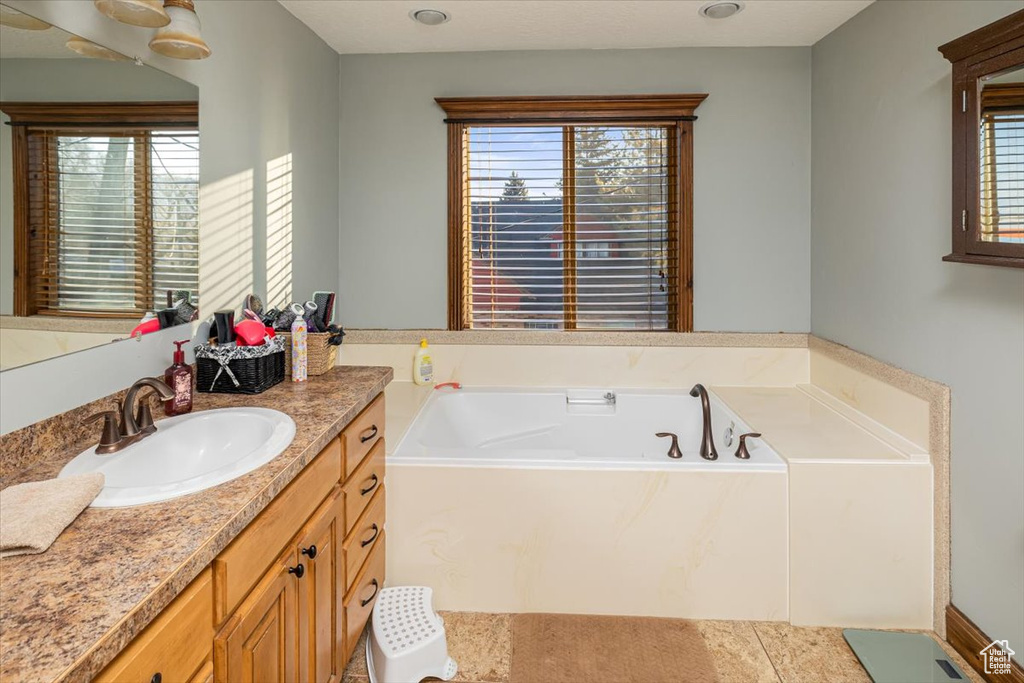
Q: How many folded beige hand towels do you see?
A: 1